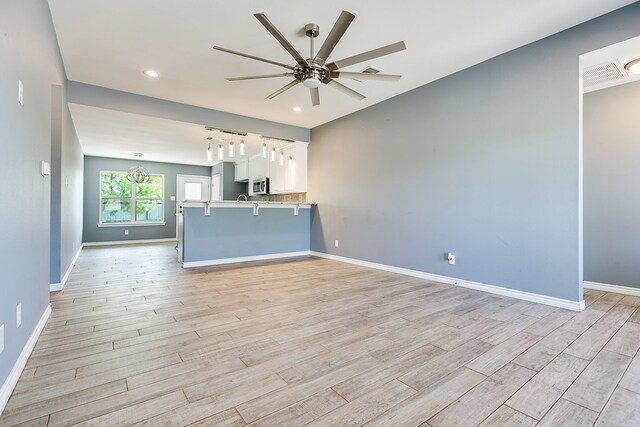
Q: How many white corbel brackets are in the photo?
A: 3